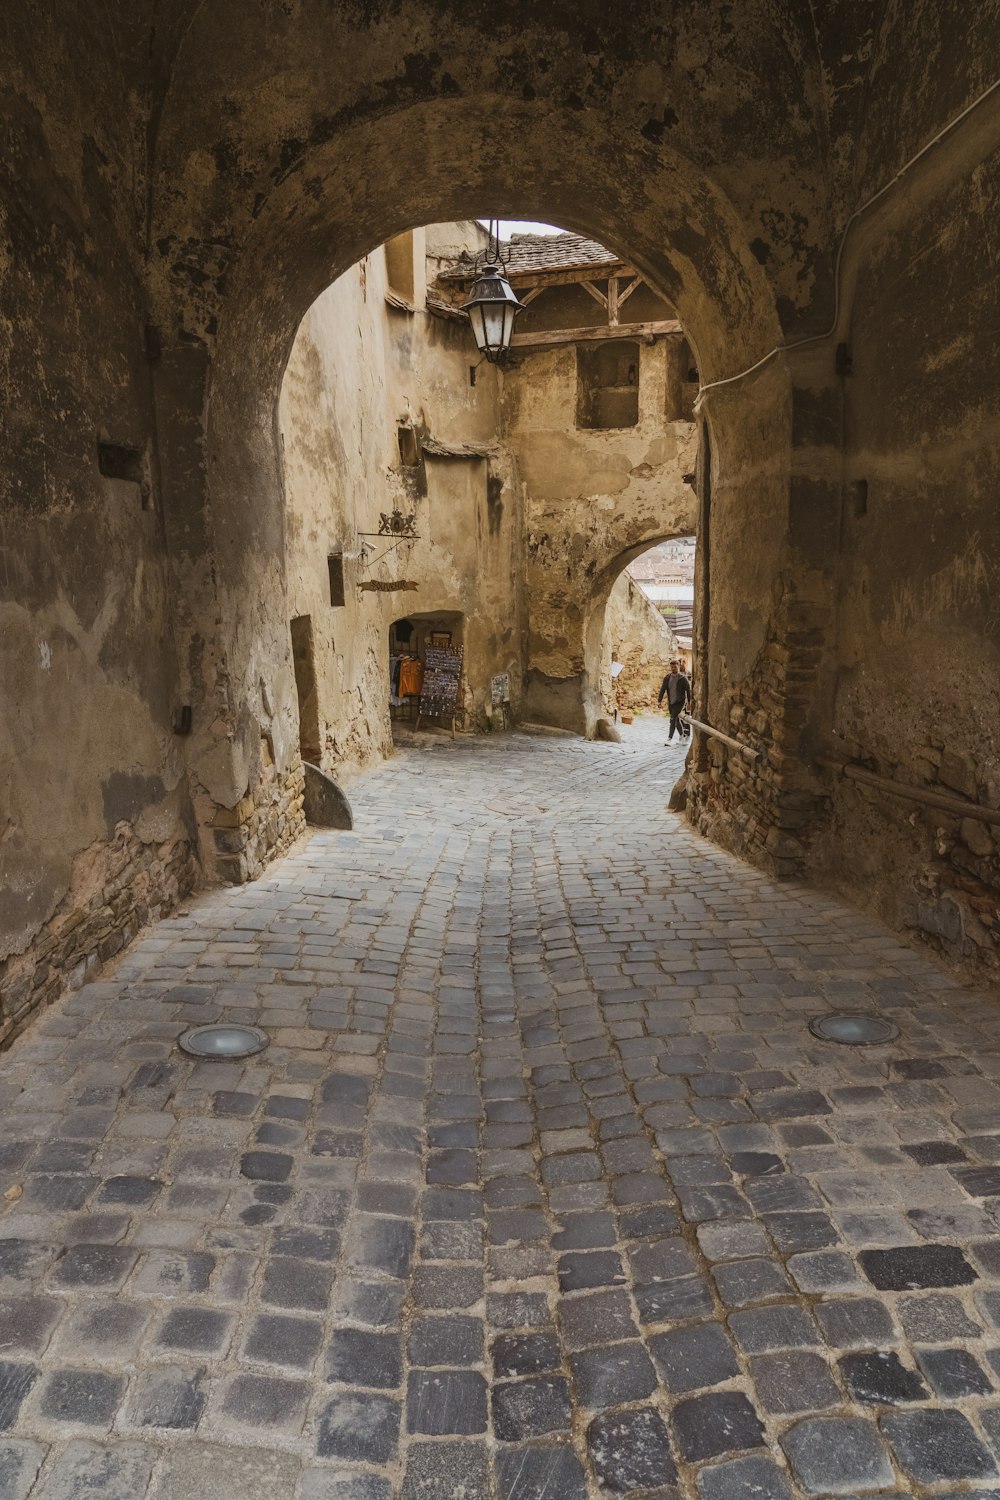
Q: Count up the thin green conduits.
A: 0